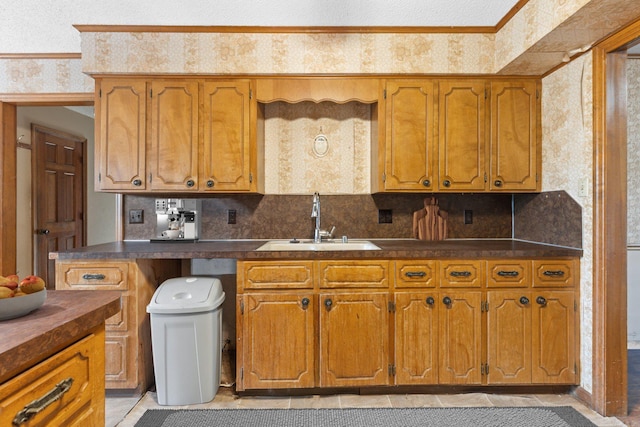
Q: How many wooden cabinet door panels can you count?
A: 12